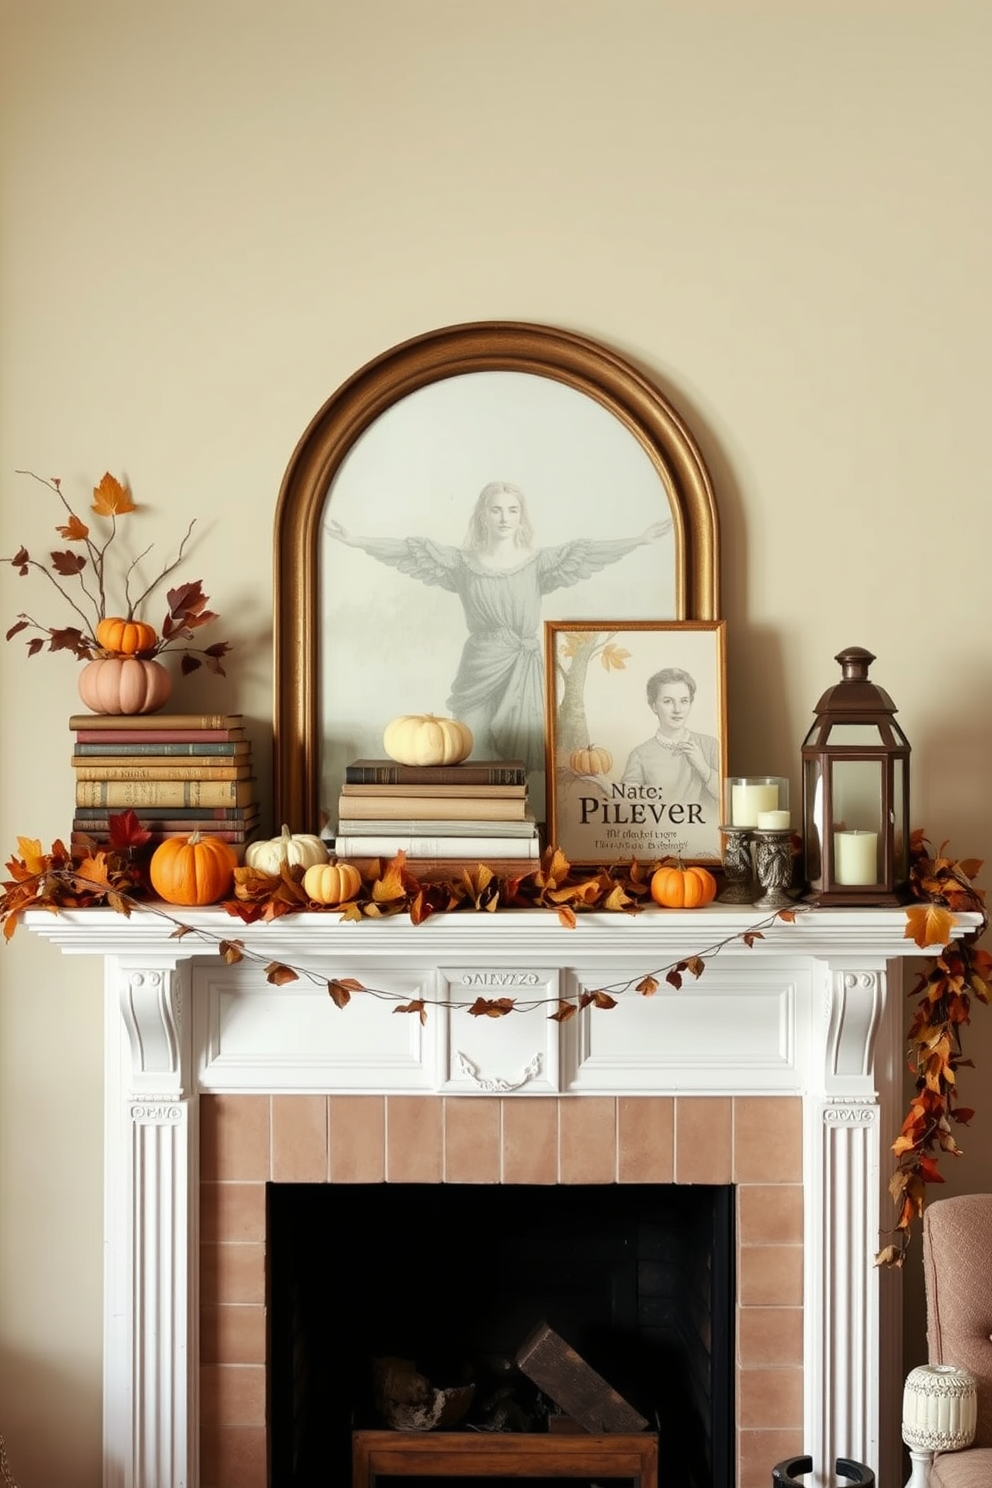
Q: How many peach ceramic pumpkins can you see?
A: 1